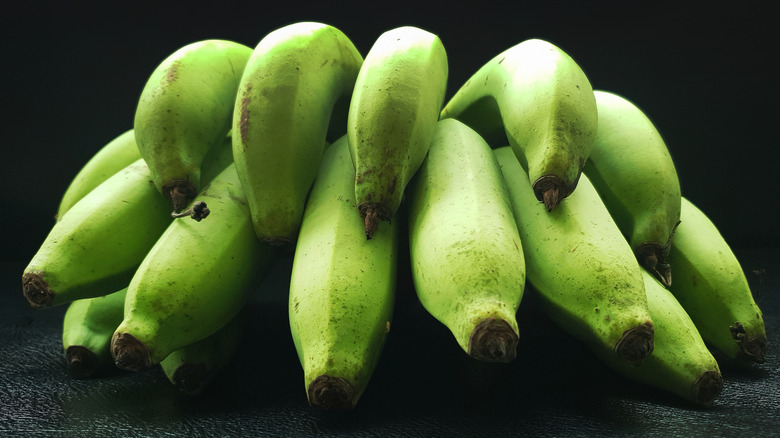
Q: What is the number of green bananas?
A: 15